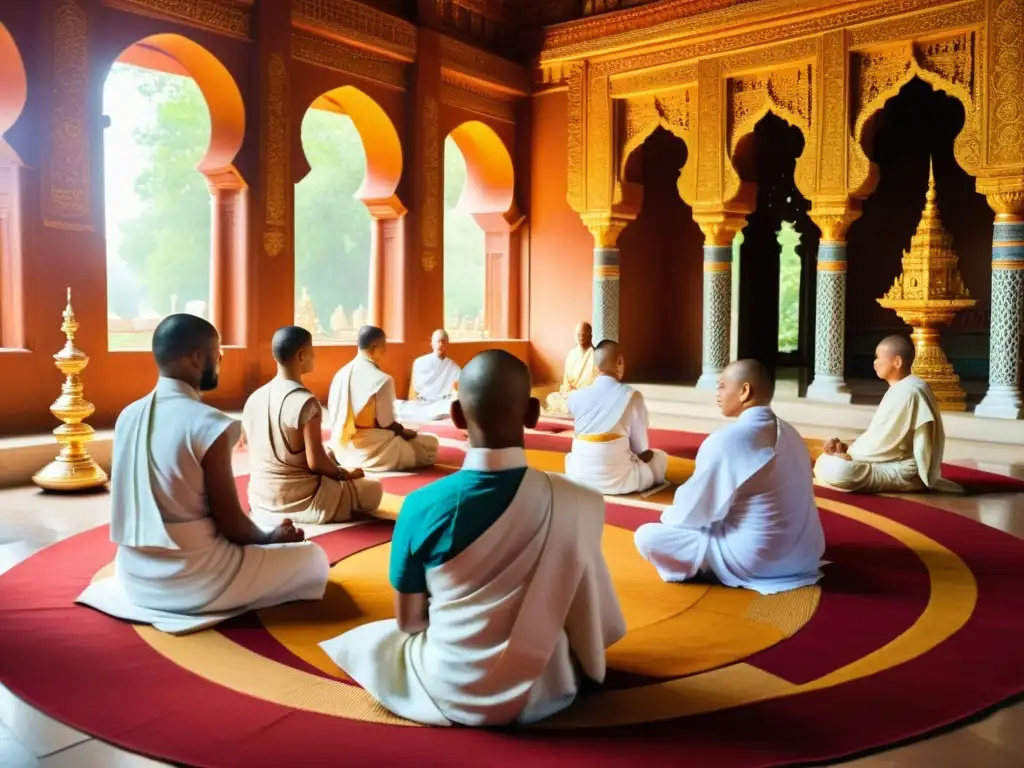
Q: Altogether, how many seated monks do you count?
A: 9